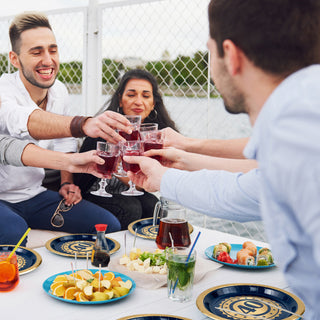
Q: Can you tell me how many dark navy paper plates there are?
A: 5